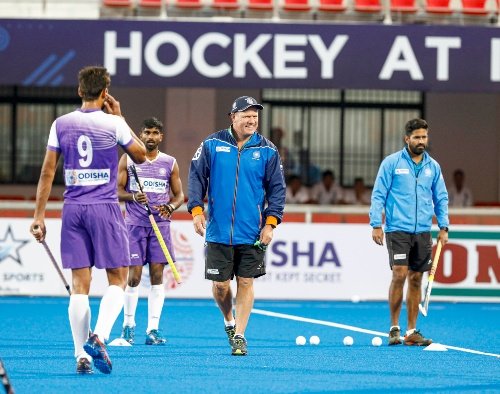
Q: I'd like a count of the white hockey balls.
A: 4